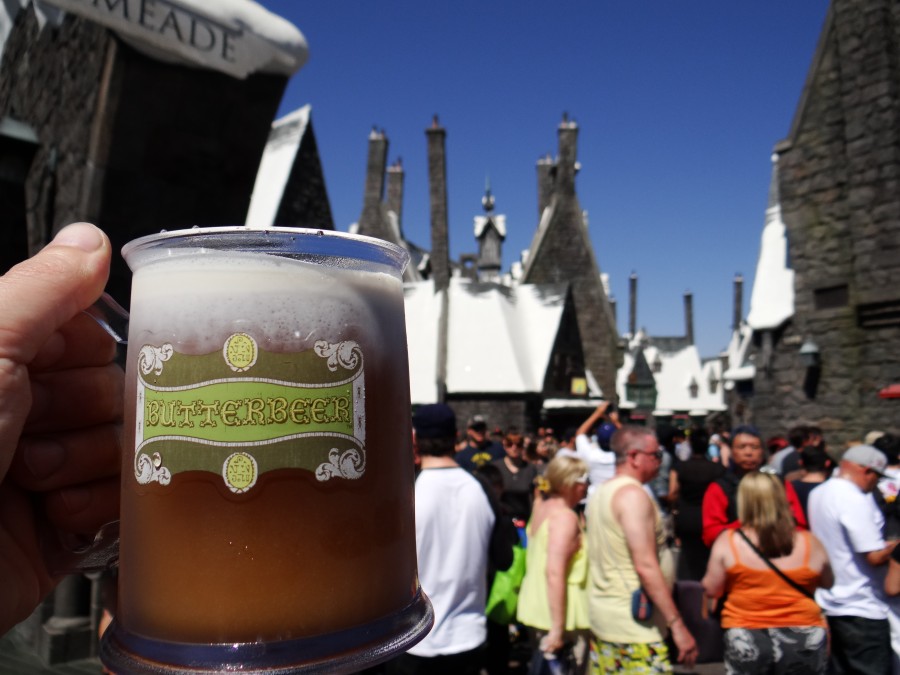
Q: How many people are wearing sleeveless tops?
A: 3